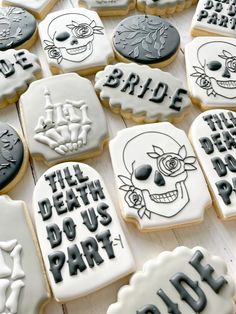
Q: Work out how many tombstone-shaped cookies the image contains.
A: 3